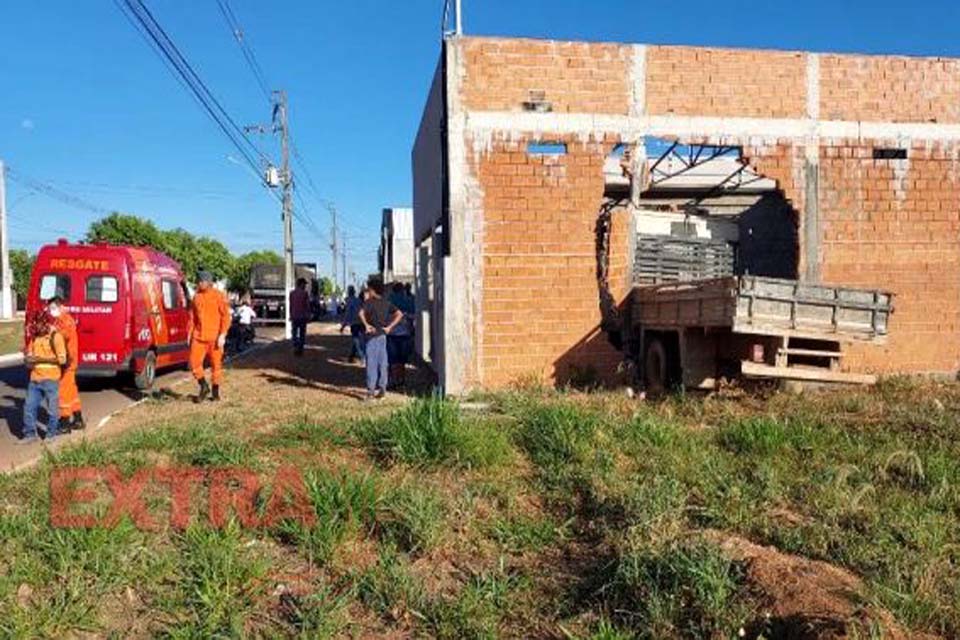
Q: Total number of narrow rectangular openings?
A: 2